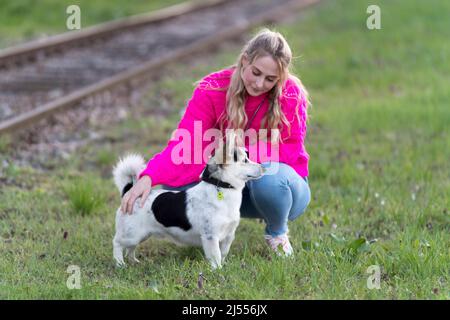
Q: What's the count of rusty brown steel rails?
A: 2